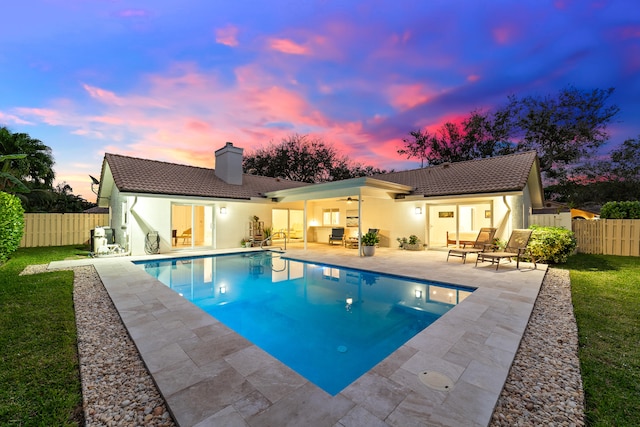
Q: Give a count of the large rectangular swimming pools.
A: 1